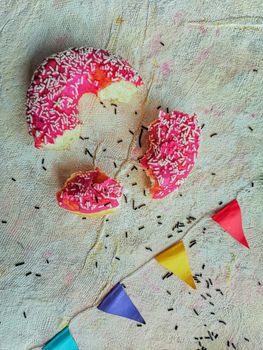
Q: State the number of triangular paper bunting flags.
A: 4